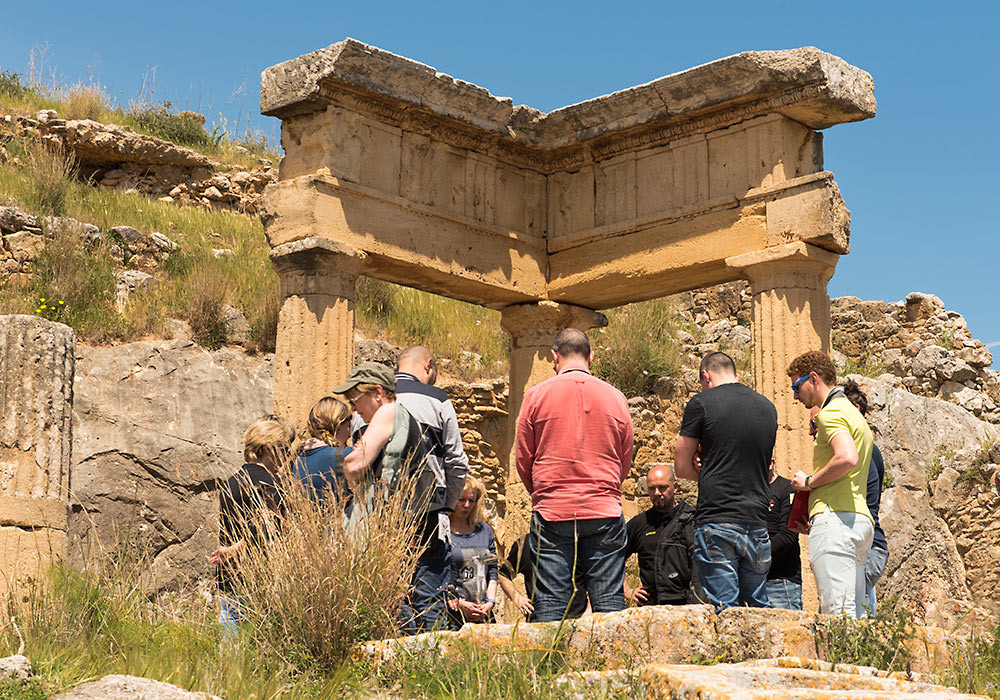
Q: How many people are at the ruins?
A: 12